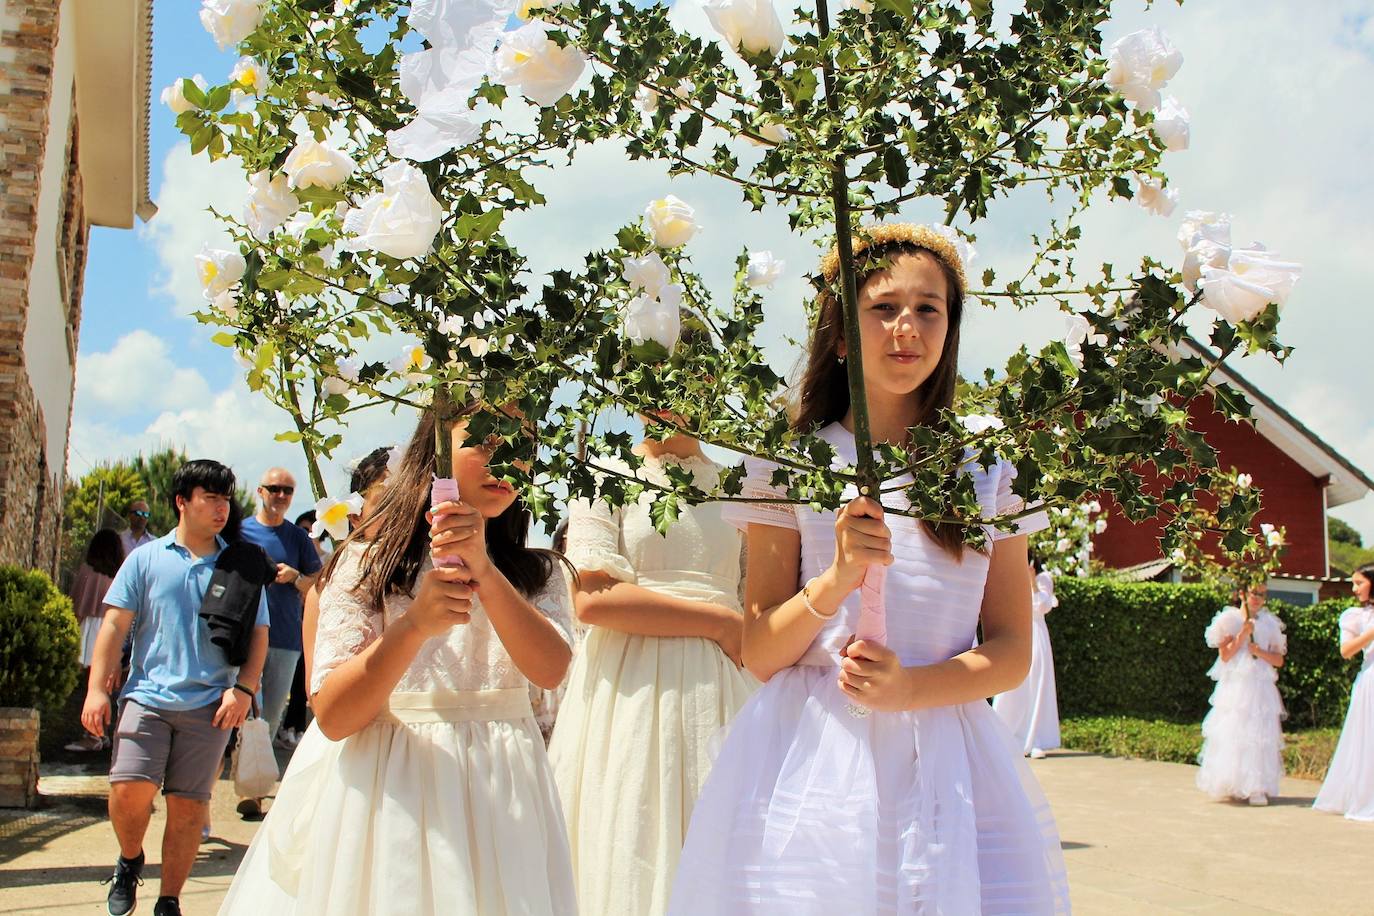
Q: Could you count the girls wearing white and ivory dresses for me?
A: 6